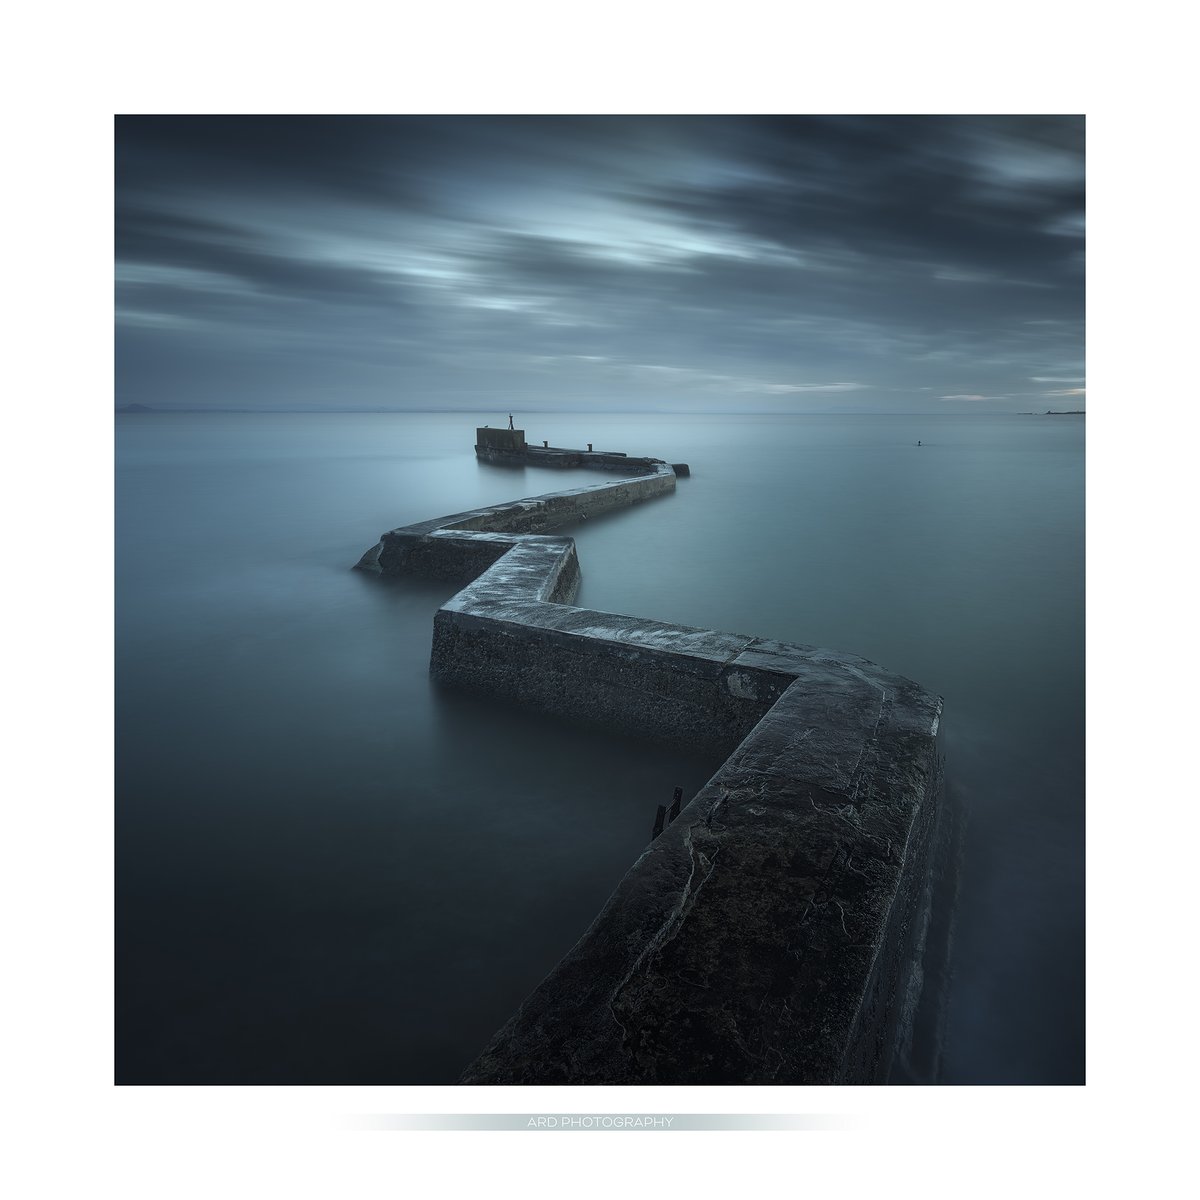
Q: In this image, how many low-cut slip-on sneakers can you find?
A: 0